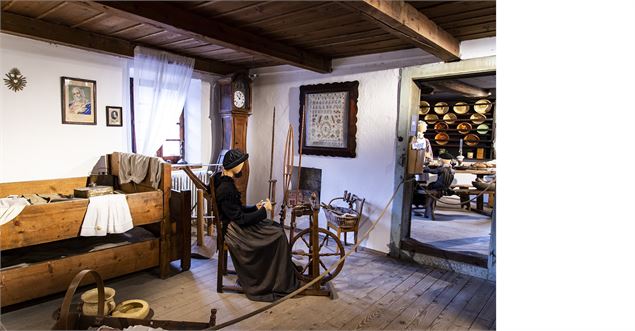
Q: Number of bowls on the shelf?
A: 12